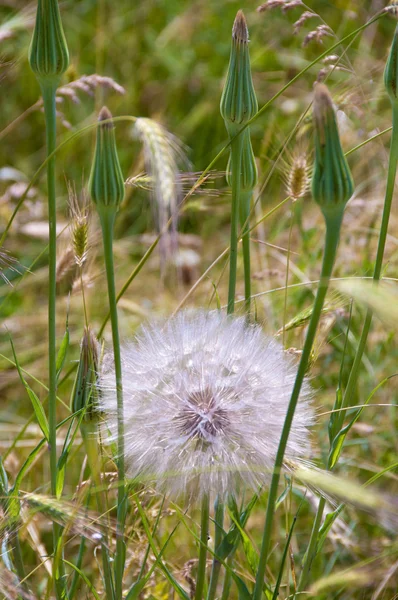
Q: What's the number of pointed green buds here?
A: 7